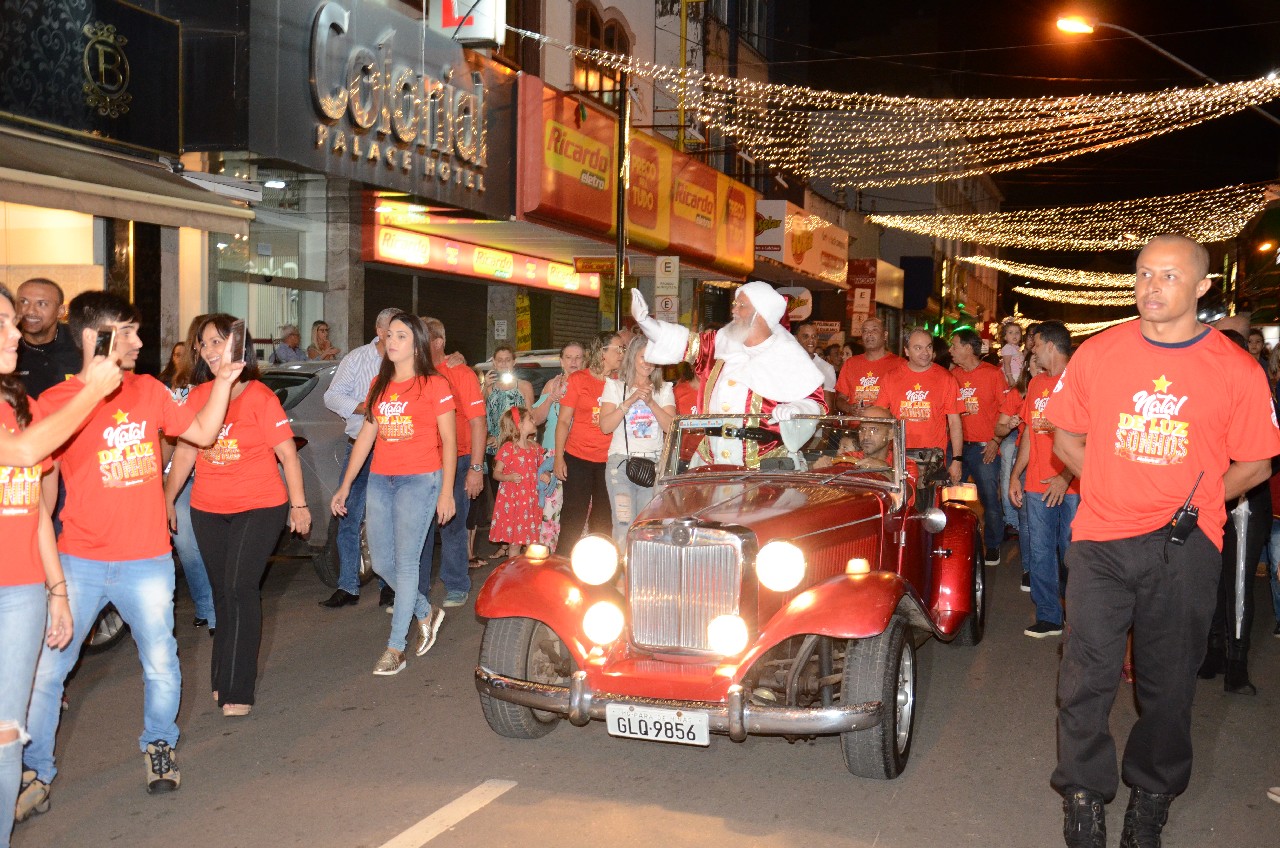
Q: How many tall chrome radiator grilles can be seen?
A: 1